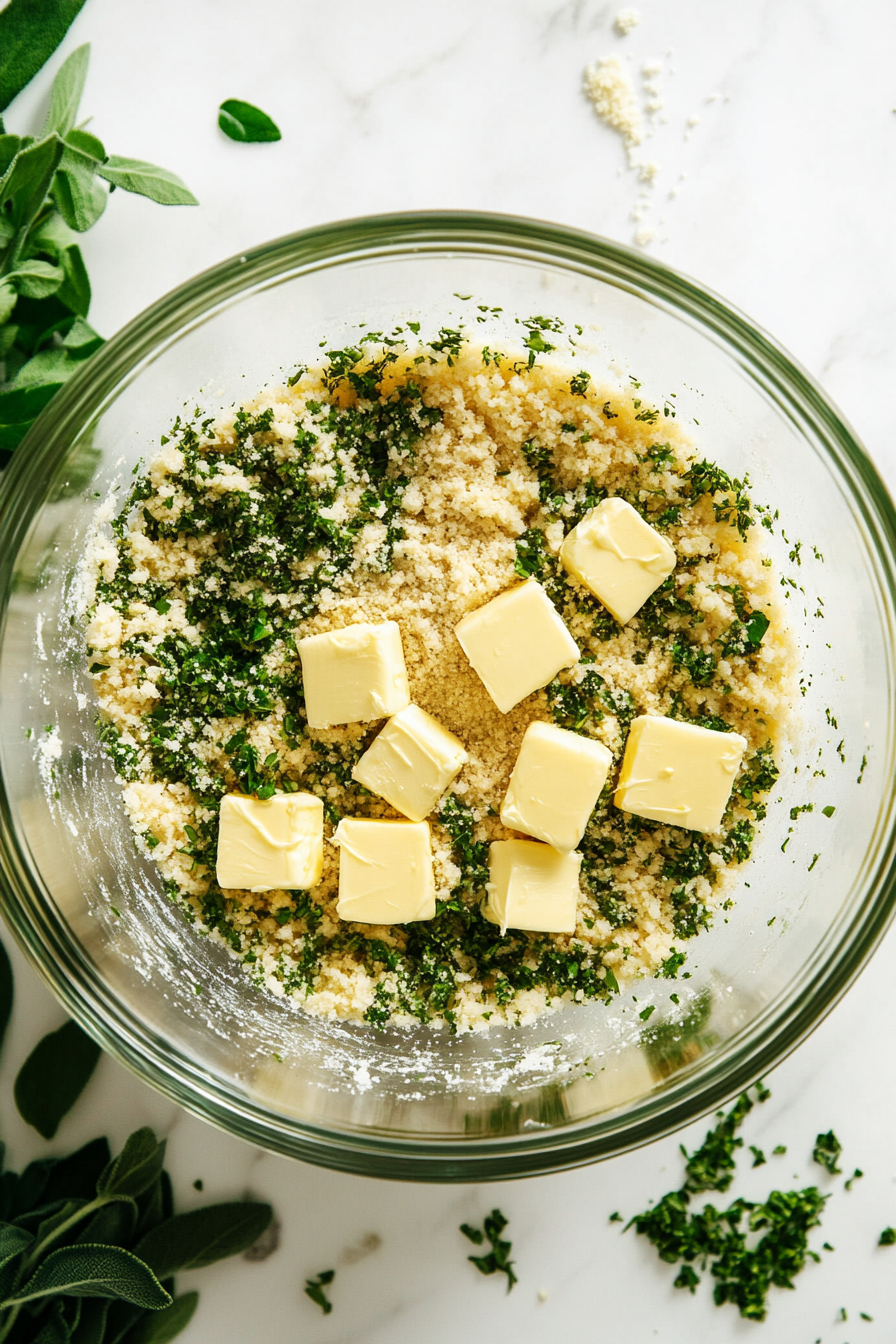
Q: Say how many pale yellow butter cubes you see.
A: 9